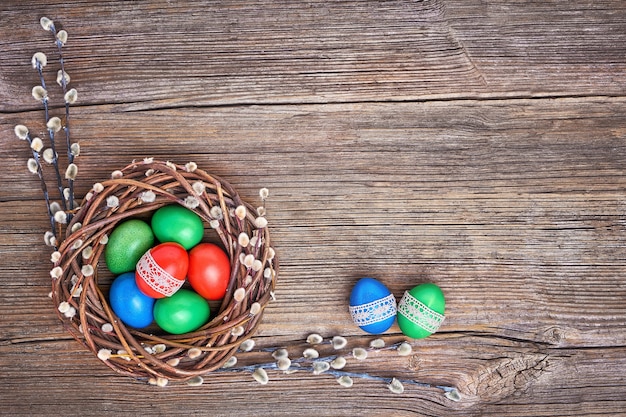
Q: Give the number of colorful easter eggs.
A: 8